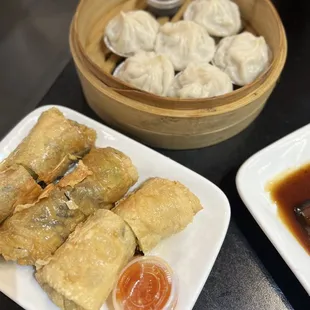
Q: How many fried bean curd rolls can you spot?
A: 6